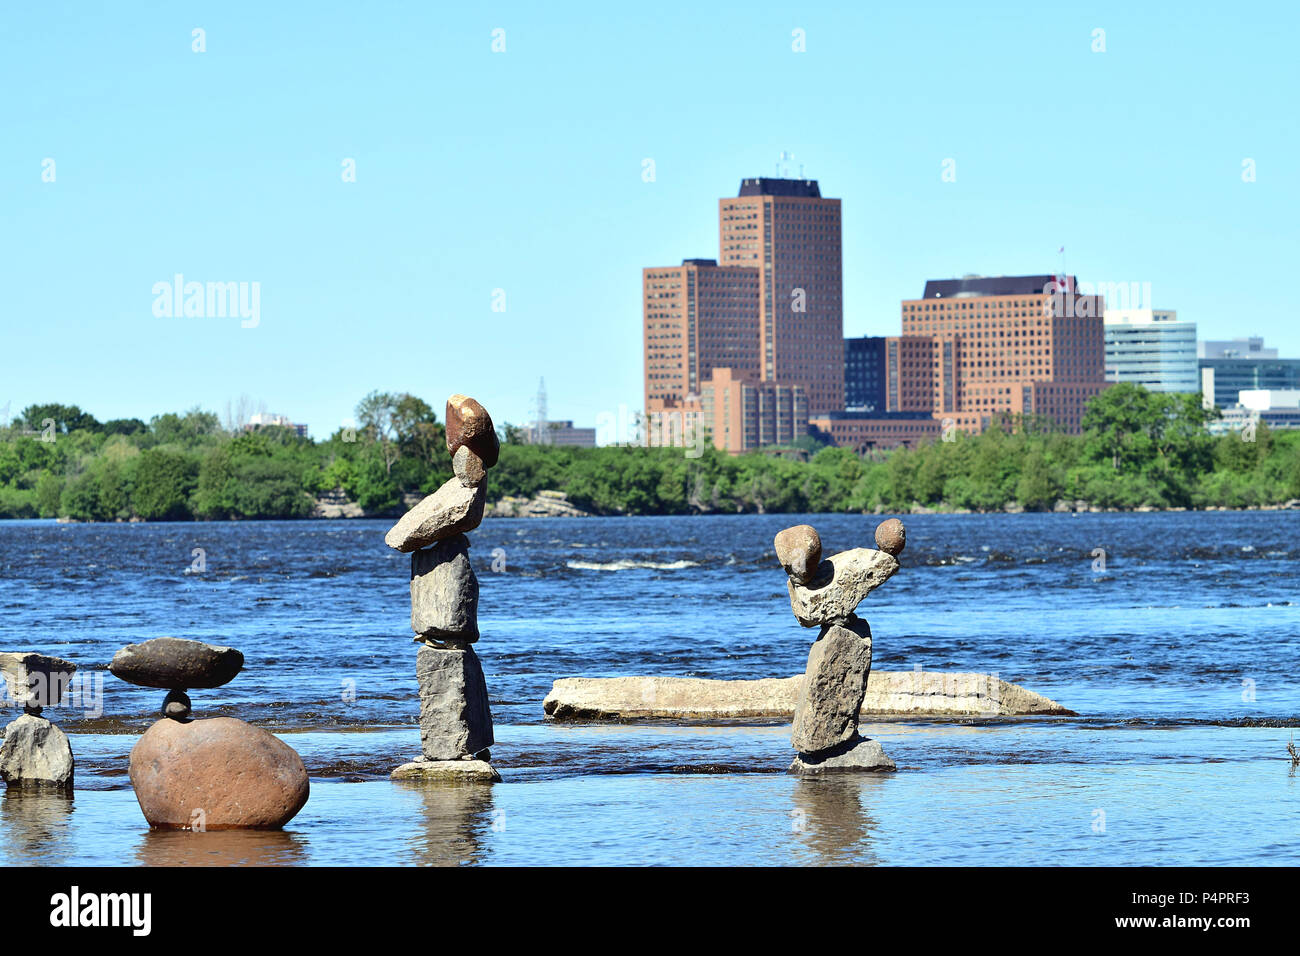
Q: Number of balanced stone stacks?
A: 4